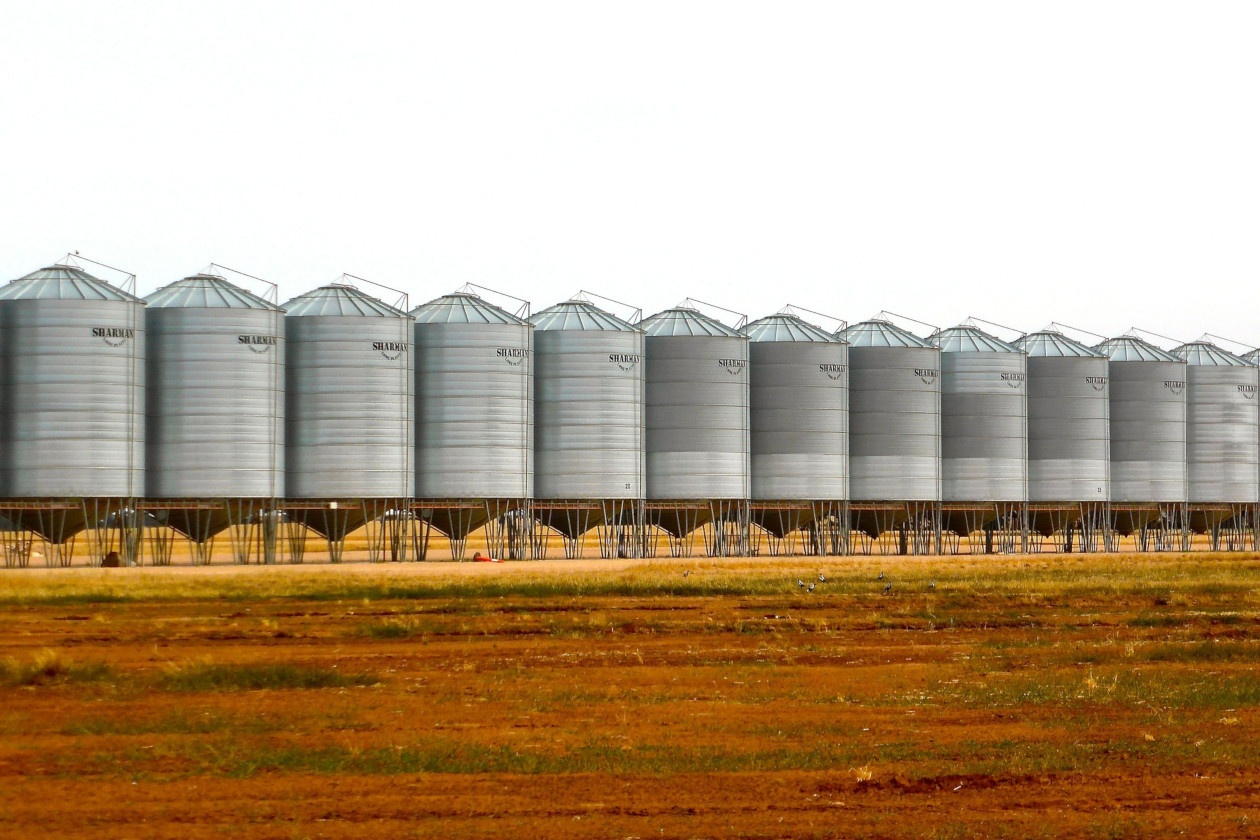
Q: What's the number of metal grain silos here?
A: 13